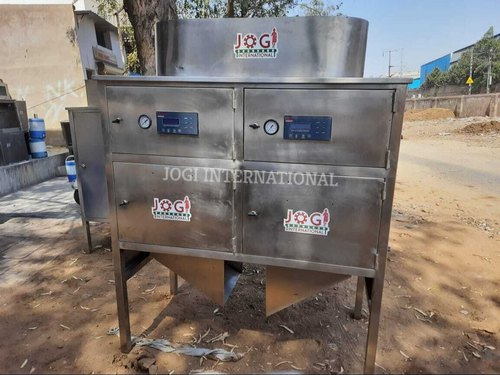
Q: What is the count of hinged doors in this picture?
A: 4